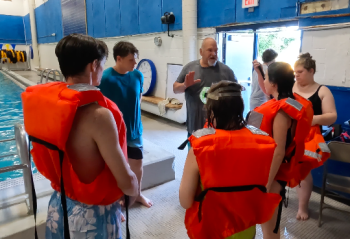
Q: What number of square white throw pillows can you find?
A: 0